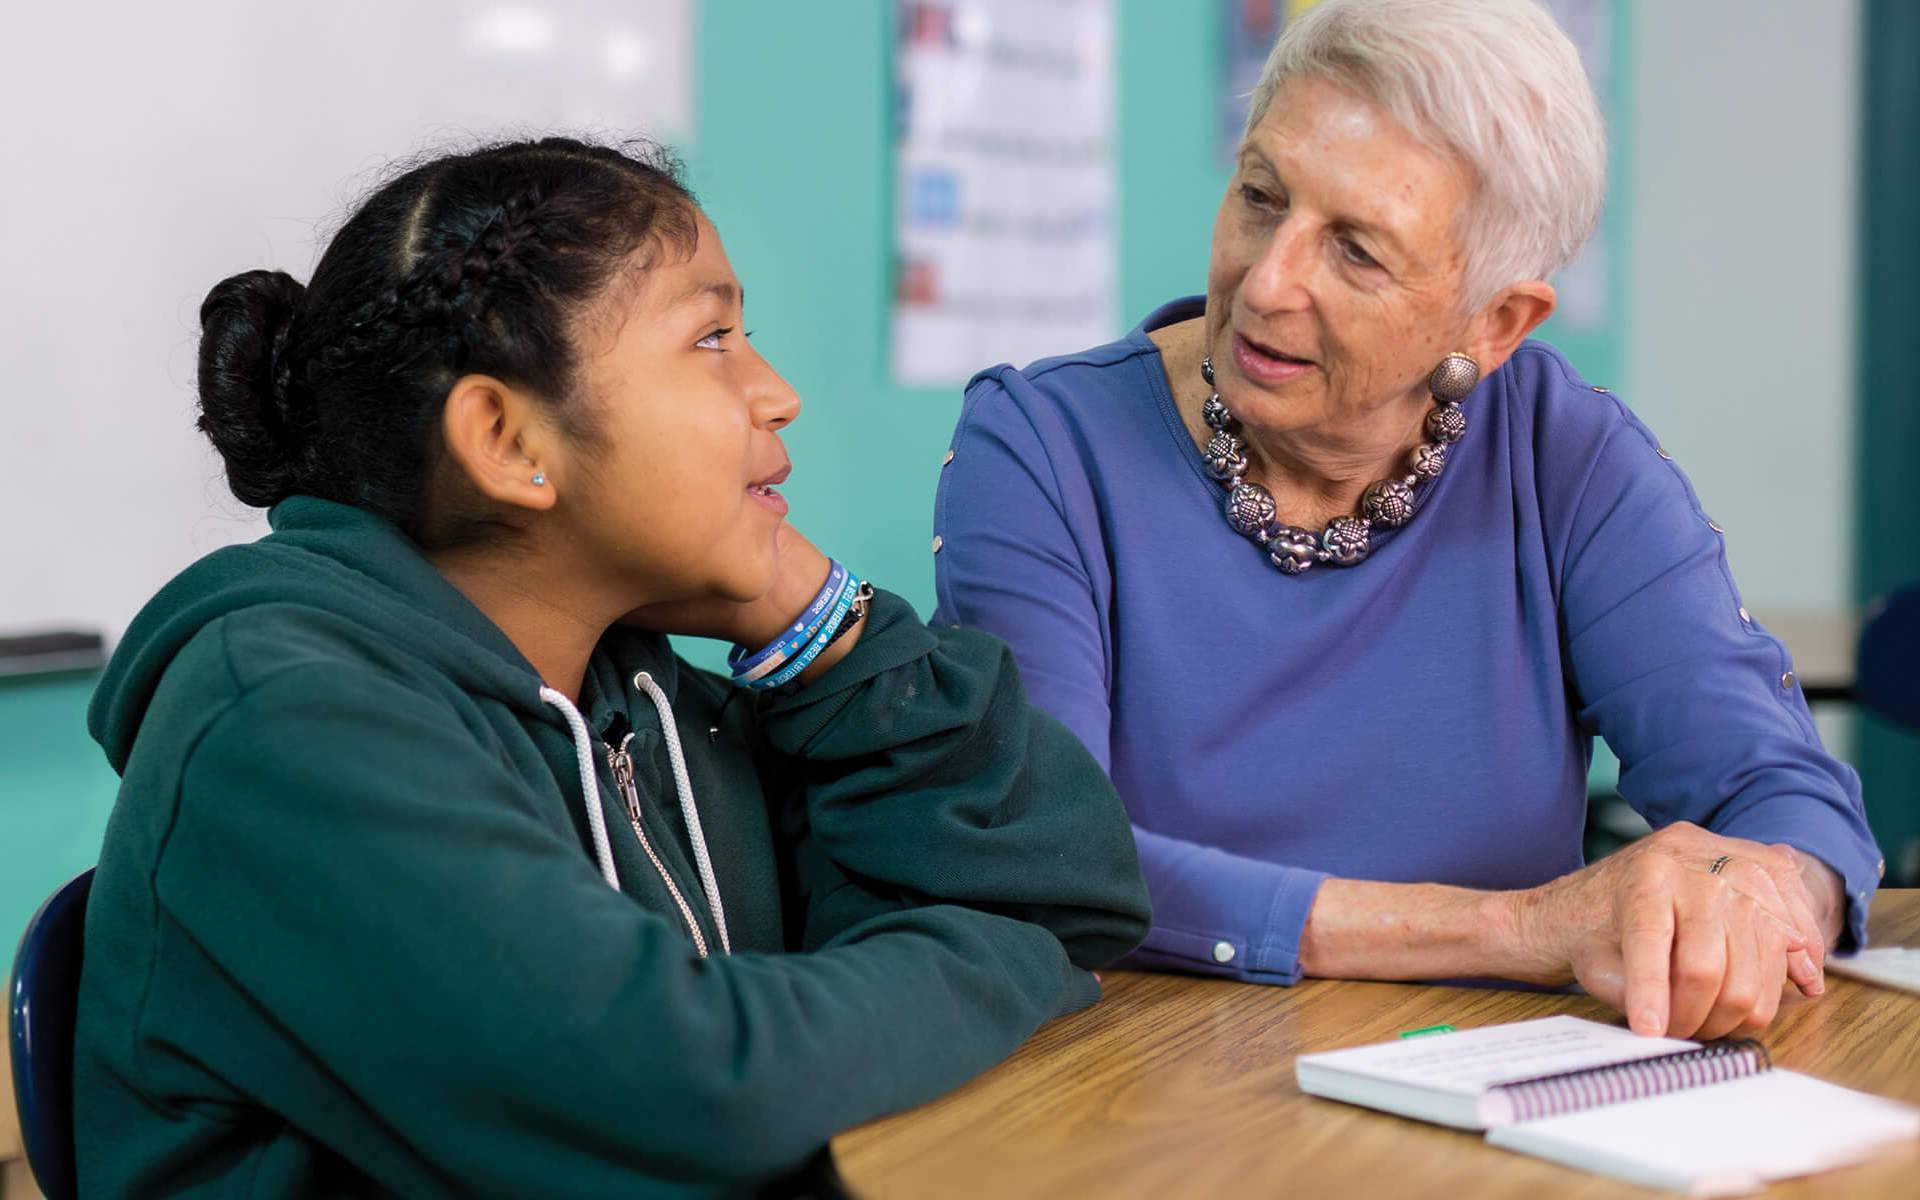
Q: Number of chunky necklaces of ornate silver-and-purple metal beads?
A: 1